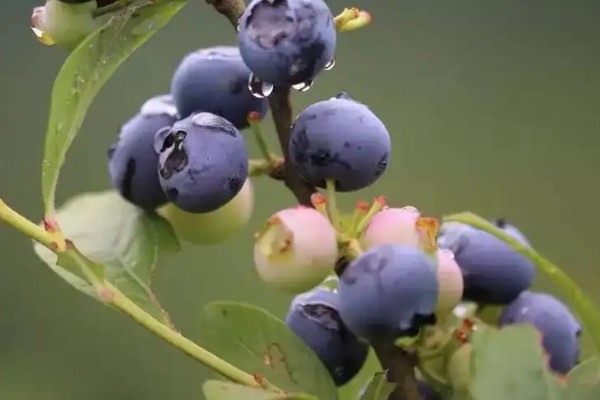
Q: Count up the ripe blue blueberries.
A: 9